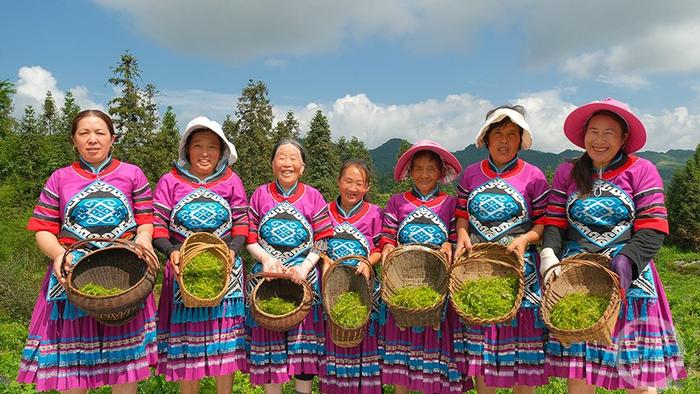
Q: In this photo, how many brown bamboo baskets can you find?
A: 7